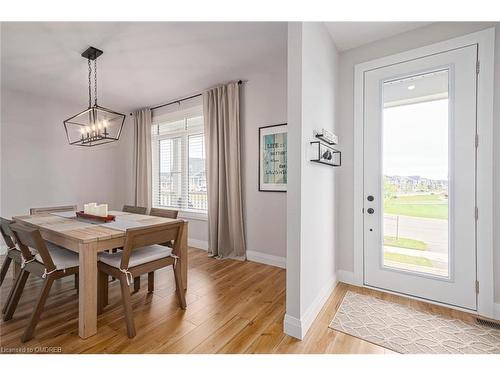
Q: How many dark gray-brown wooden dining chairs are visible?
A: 6